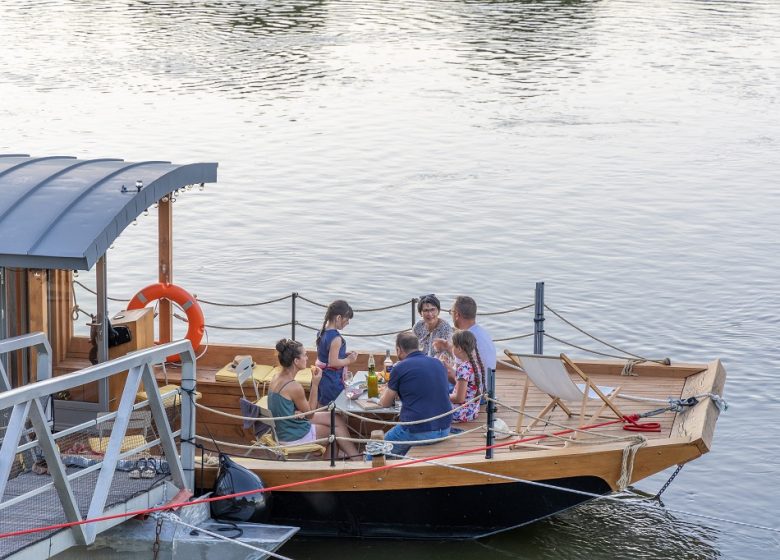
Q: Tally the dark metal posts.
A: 5